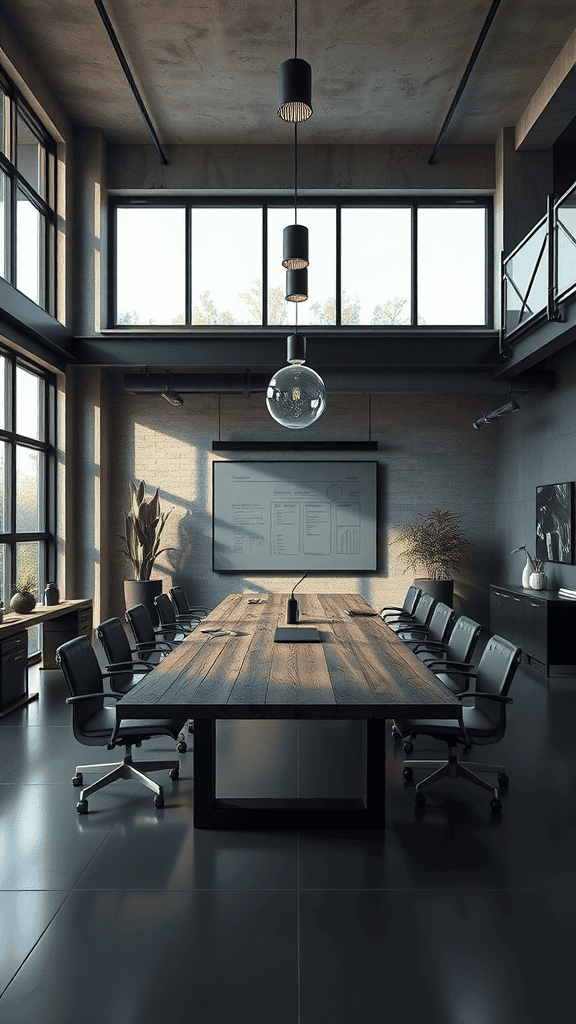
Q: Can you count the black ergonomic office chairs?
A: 10